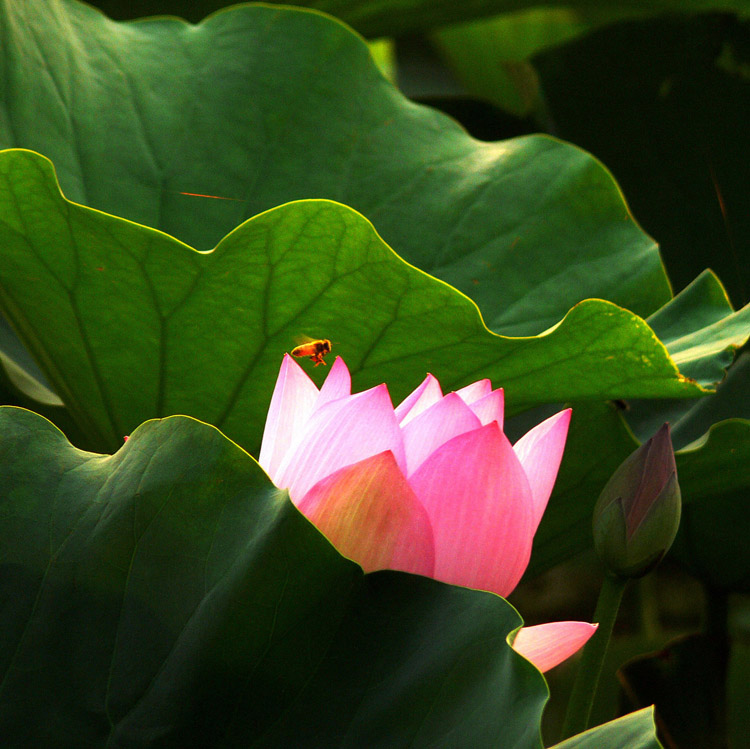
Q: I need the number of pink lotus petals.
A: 11